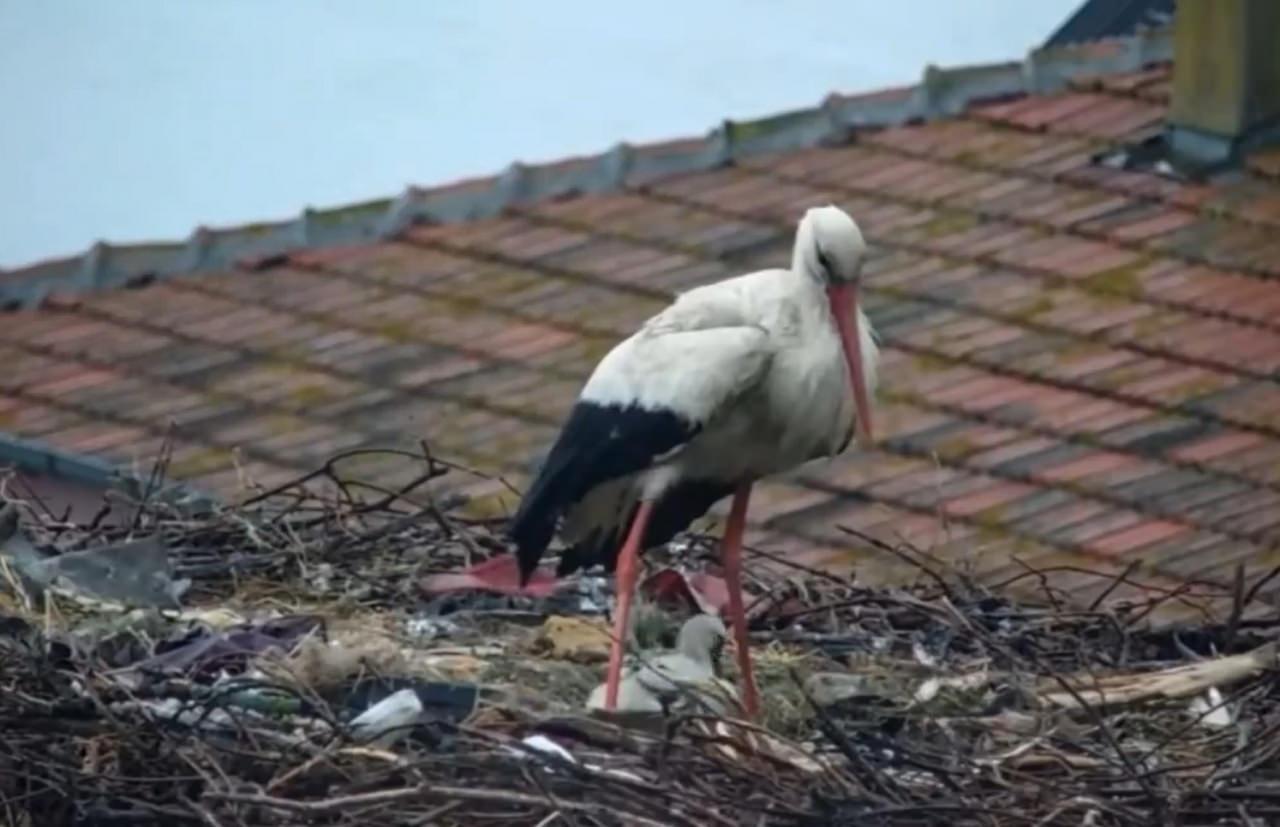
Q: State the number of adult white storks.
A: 1